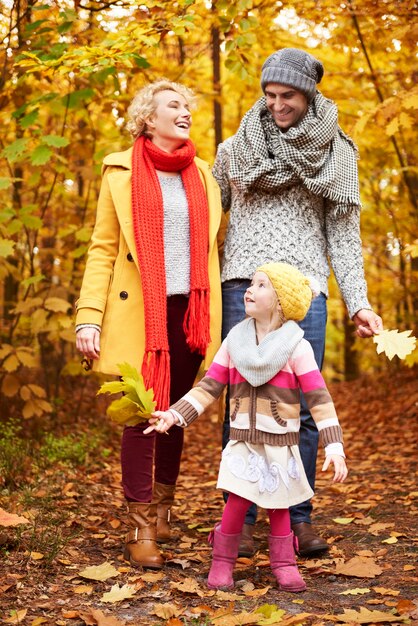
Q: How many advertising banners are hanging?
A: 0